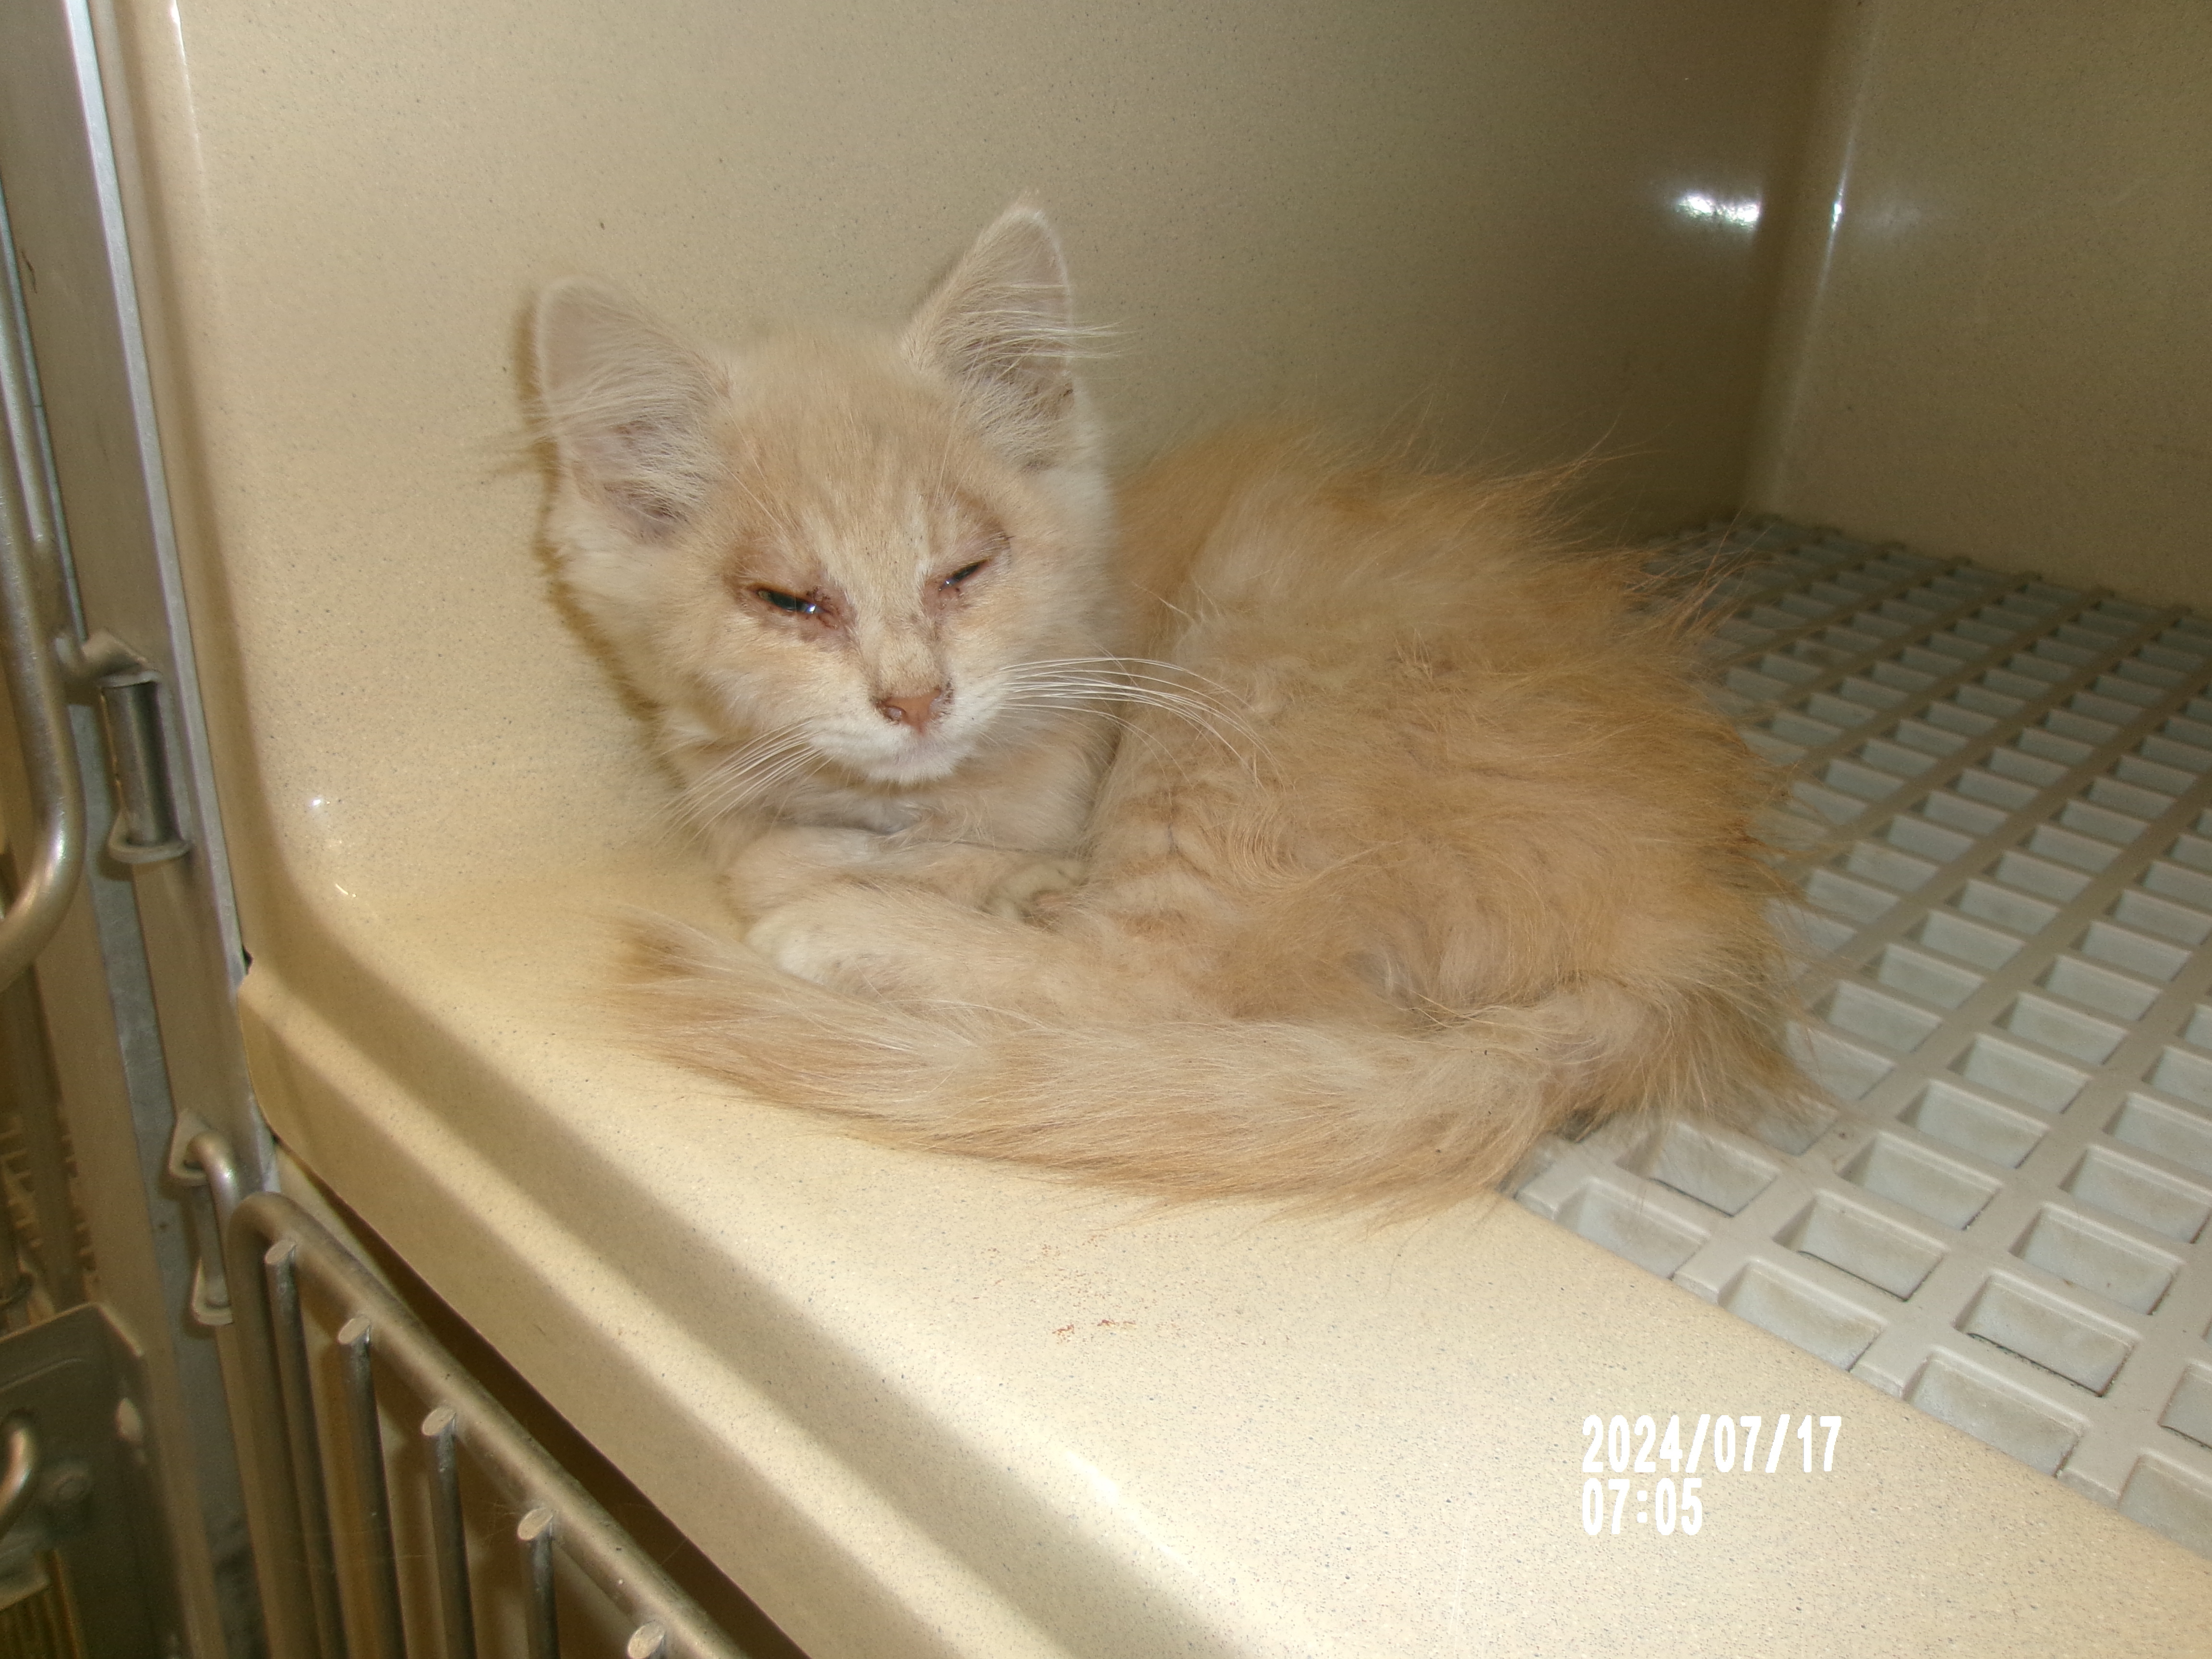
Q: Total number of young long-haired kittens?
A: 1